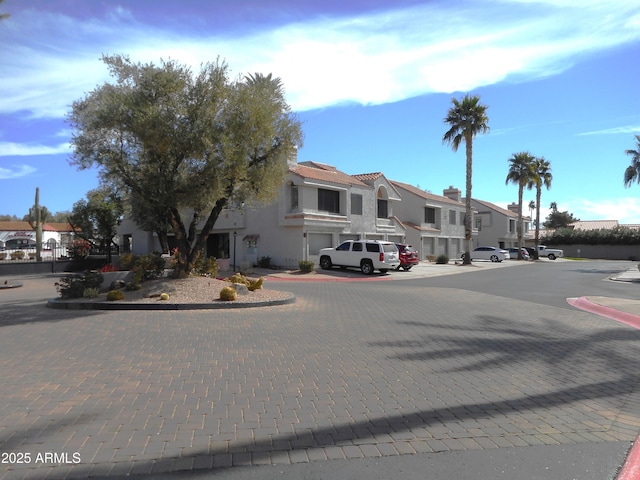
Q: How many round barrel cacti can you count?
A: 3